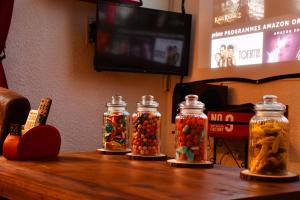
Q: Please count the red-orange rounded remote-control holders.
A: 1